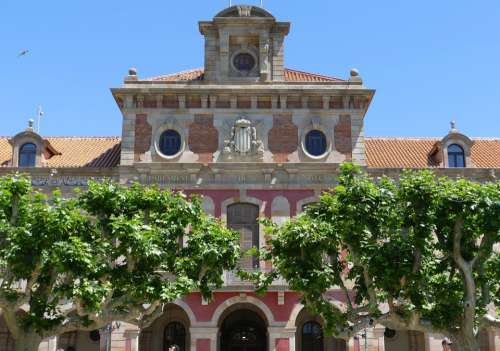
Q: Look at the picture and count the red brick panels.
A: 4